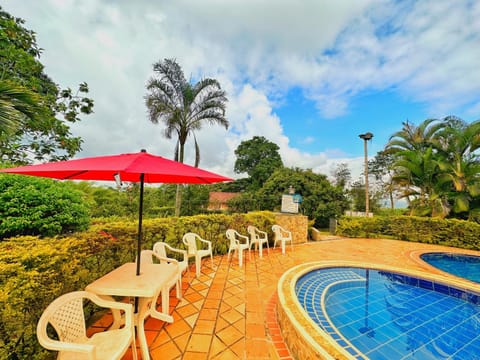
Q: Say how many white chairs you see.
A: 7